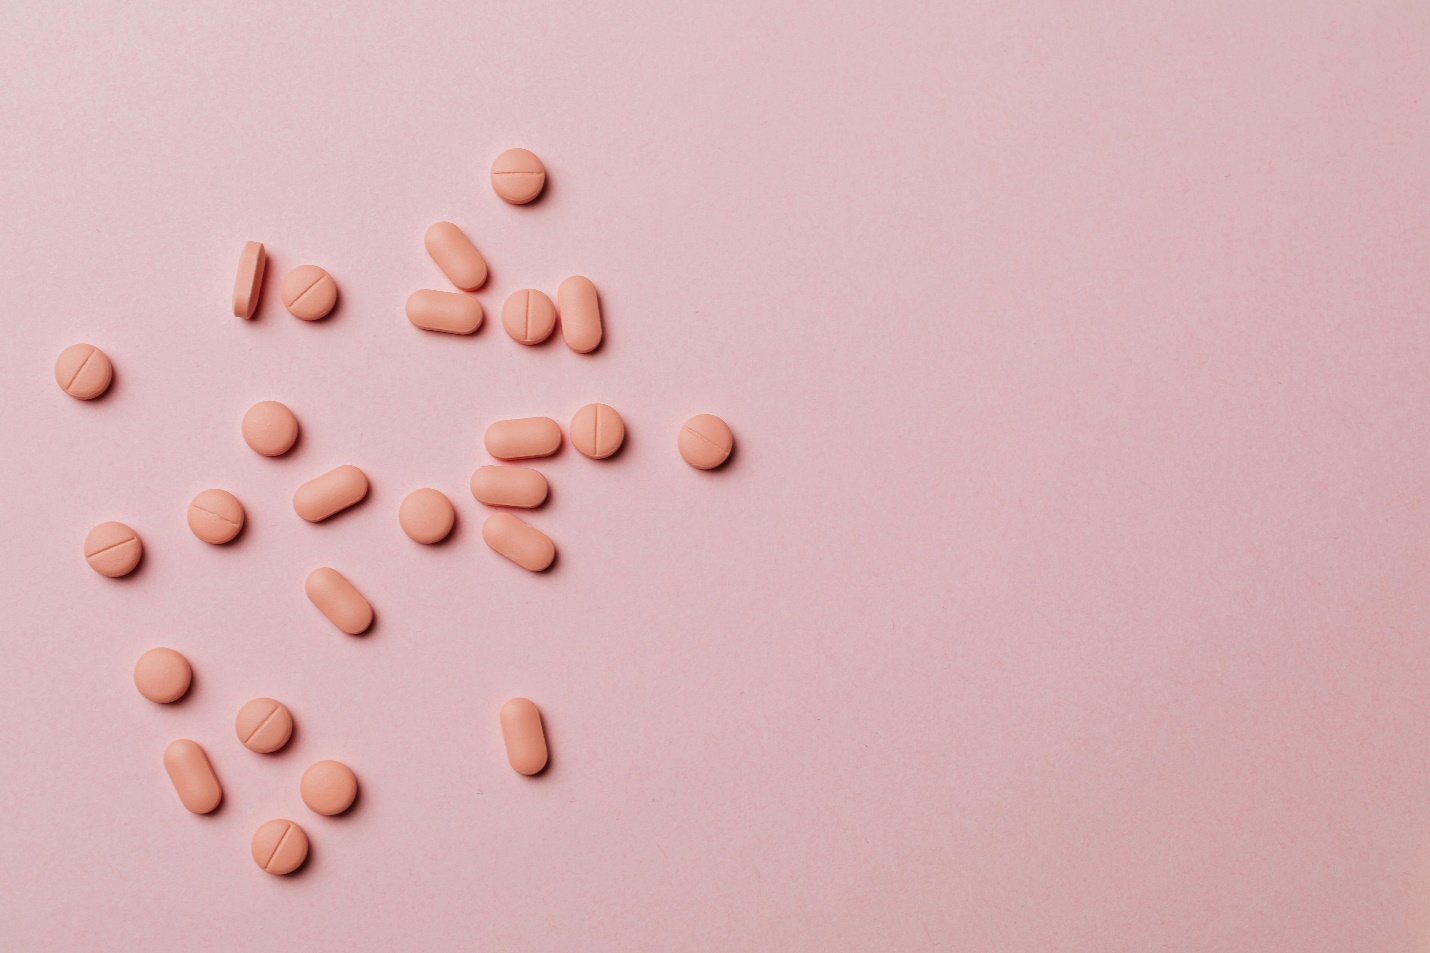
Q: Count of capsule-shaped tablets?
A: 11